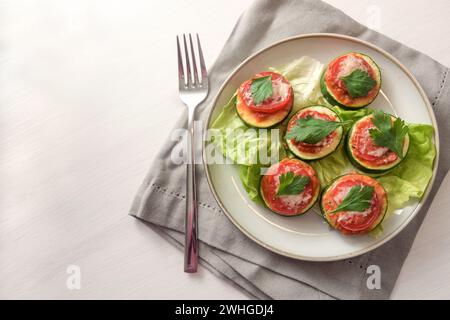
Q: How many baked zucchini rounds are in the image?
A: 6